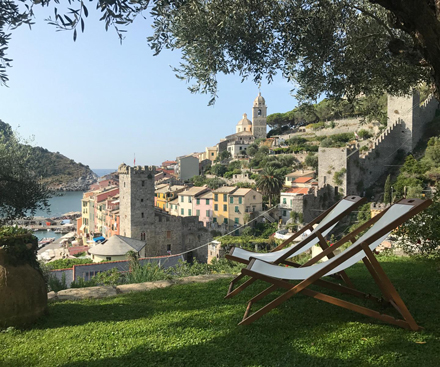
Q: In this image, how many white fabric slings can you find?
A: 2